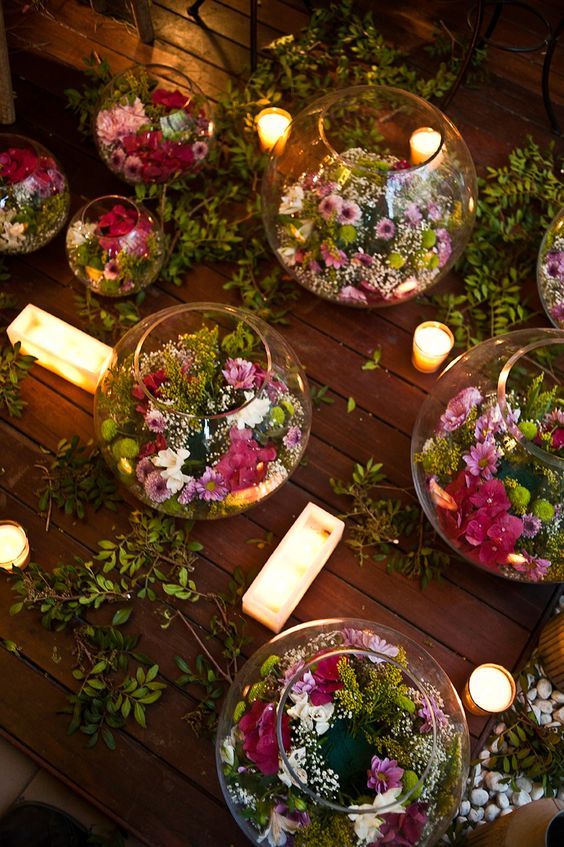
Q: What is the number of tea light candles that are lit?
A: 5